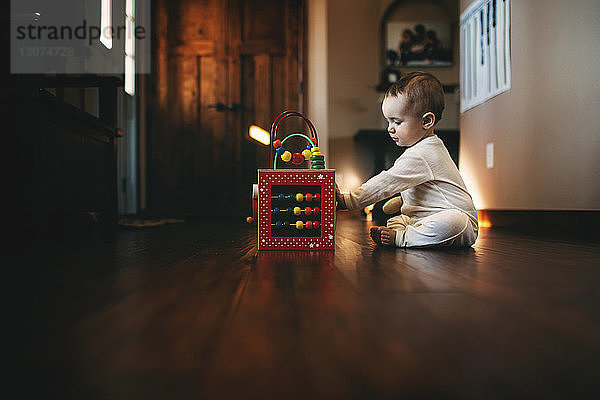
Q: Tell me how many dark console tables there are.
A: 1